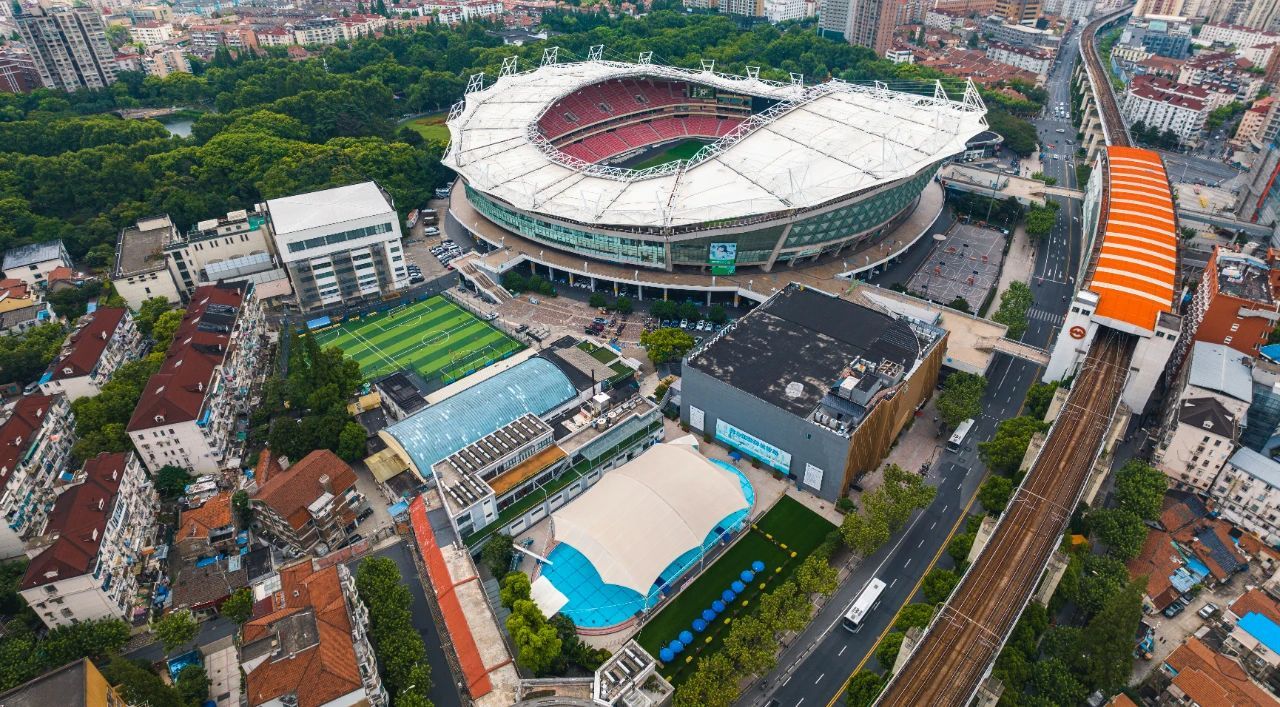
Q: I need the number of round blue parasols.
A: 10